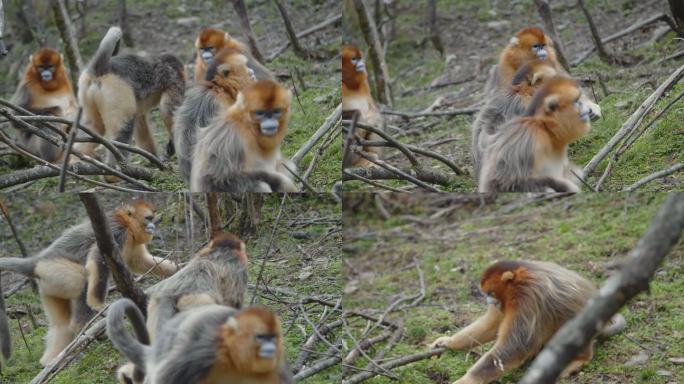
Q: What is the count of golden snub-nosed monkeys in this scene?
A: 13